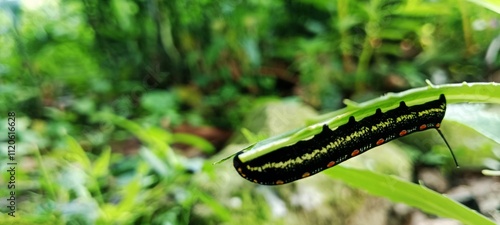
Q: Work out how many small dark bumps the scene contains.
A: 5